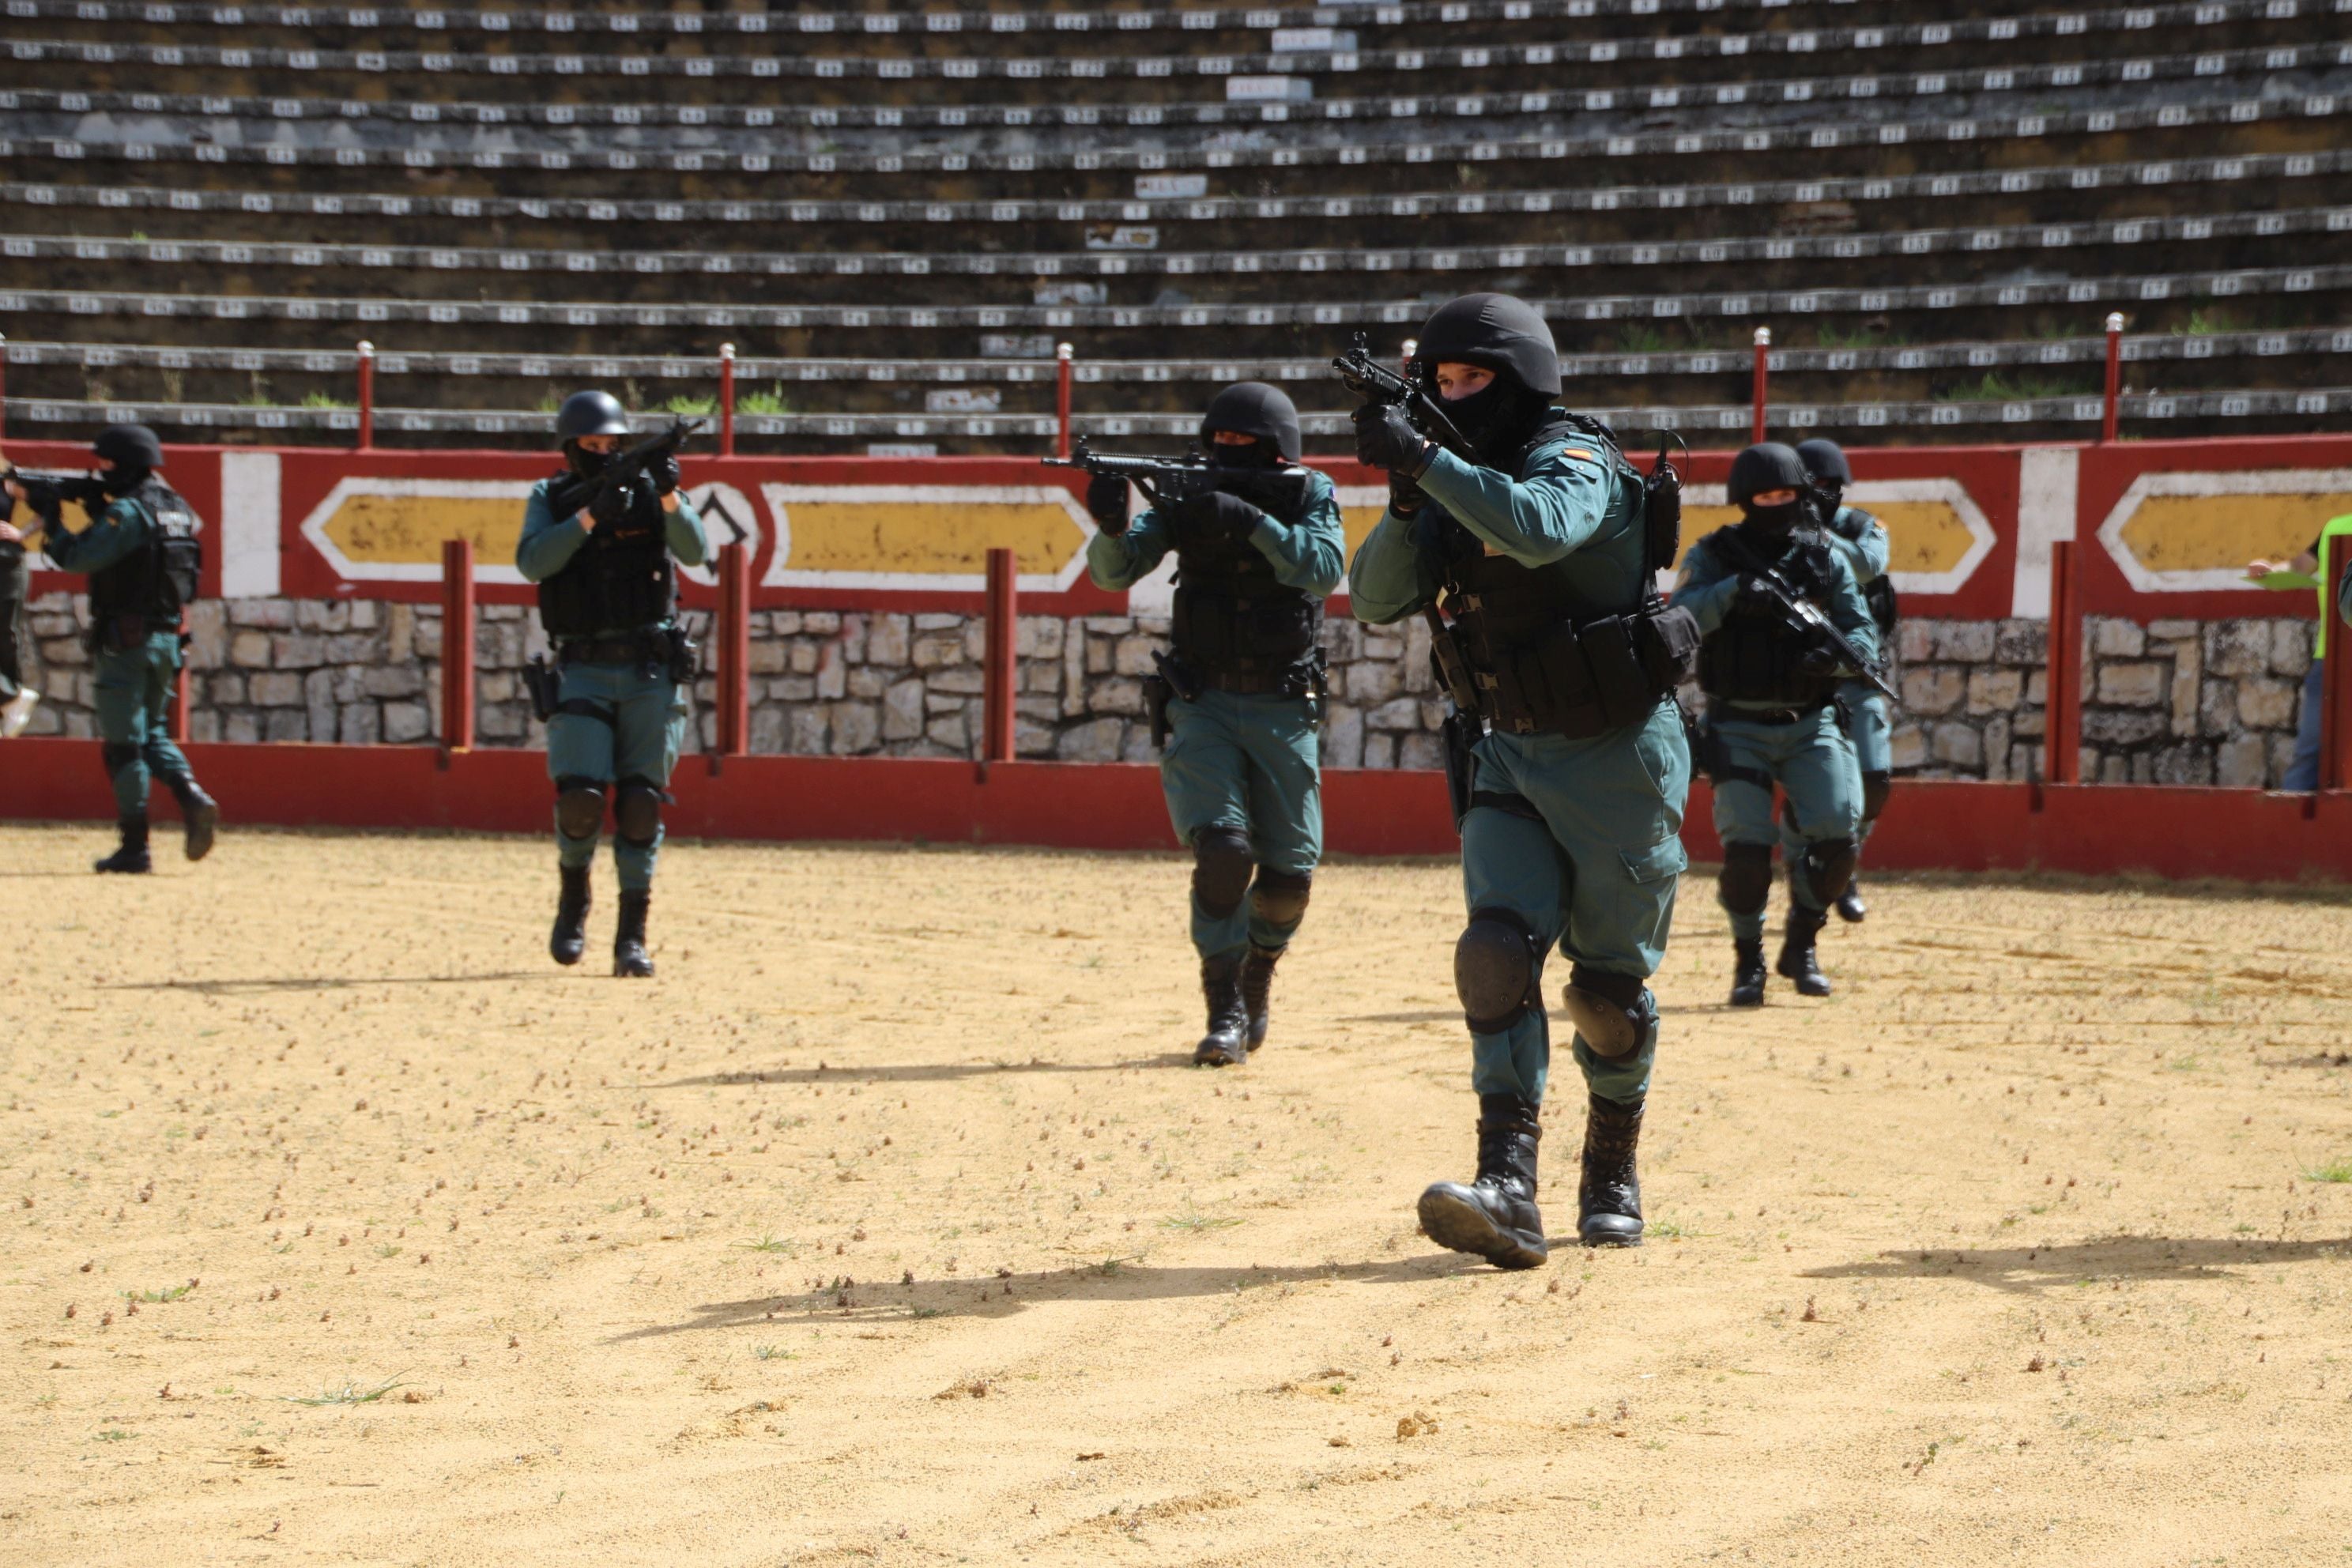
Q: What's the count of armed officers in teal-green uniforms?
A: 6